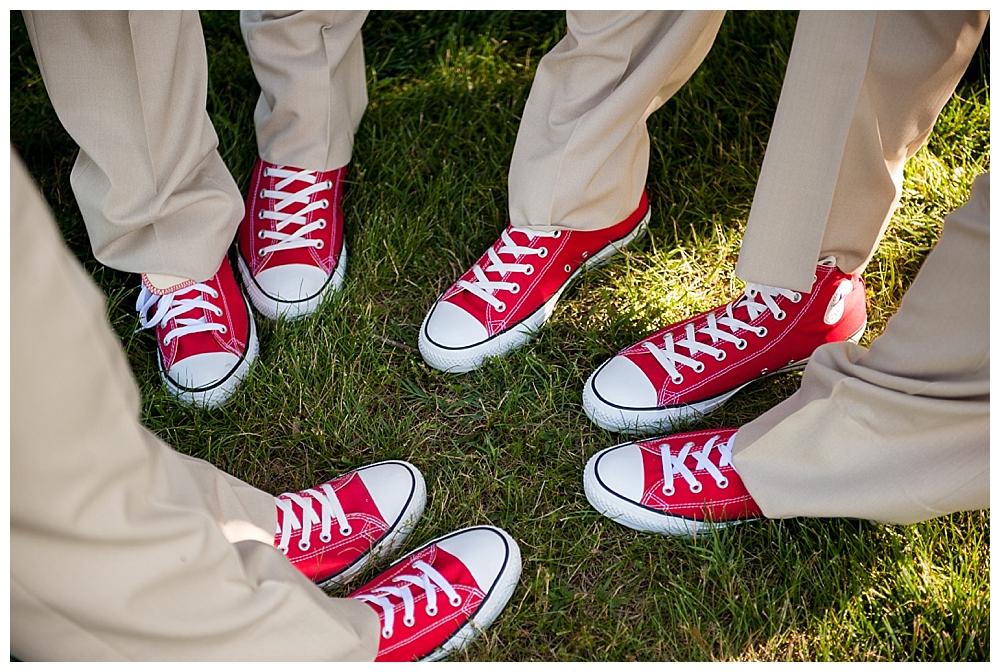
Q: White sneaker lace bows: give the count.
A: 1